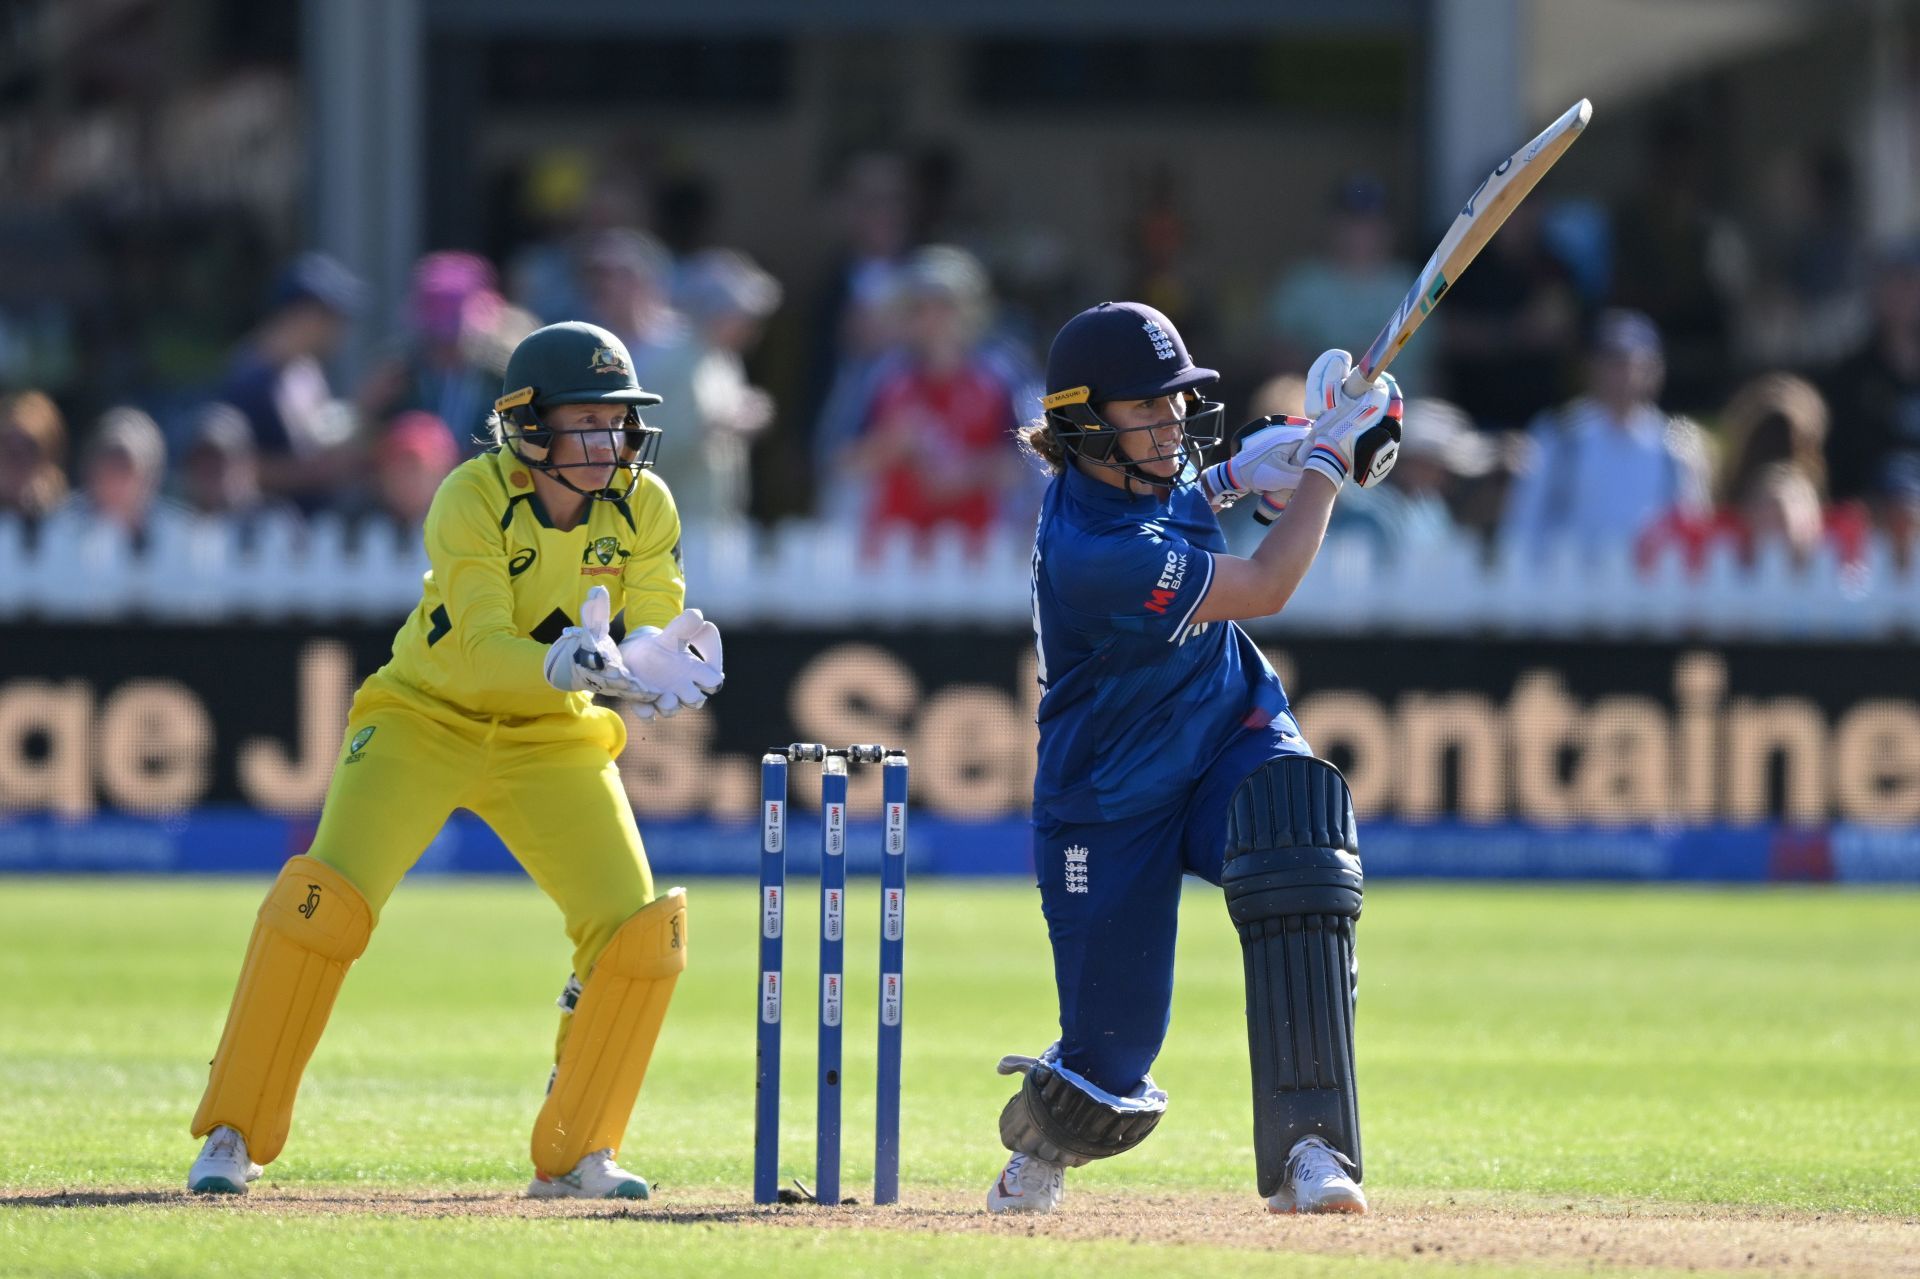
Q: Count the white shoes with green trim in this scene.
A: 2